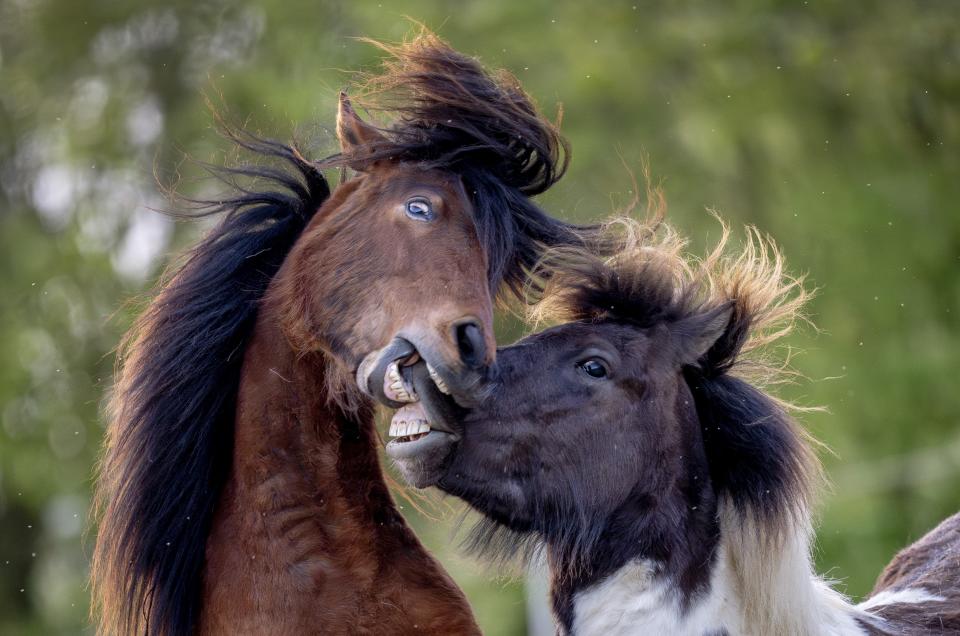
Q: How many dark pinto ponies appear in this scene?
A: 1